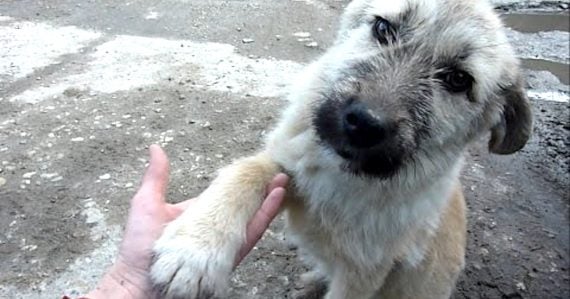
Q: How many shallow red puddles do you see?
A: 0